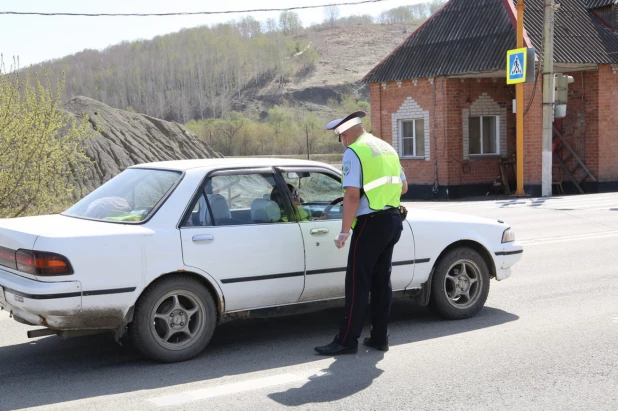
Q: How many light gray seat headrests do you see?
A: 2